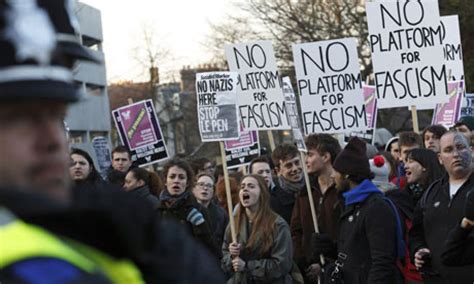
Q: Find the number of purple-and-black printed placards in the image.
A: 4